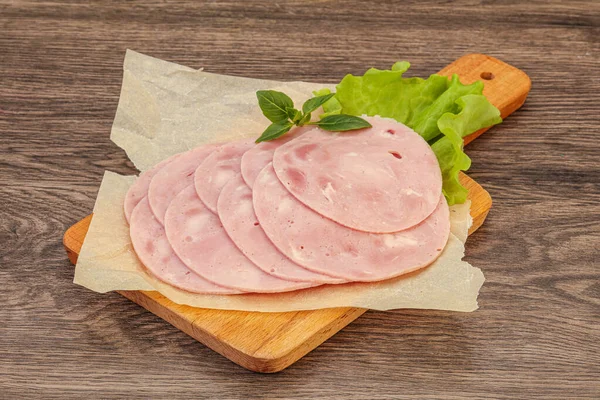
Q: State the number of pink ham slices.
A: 9